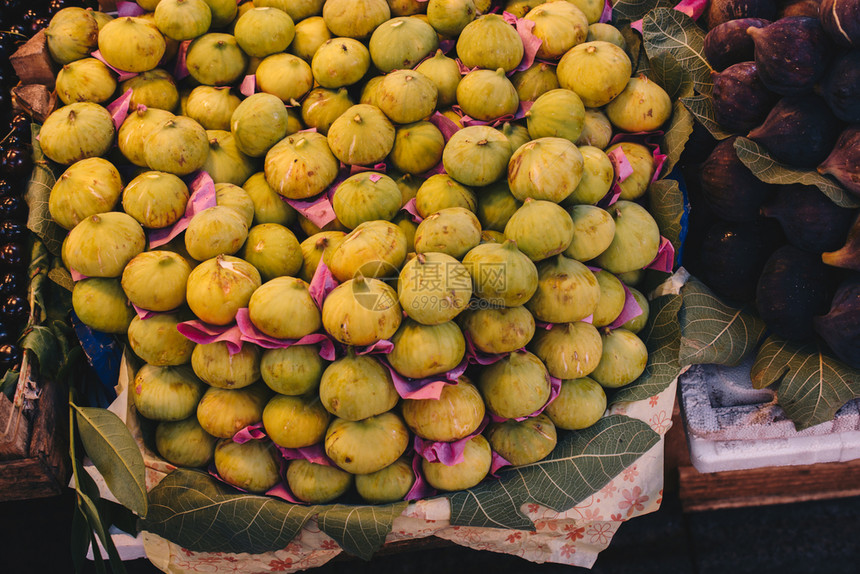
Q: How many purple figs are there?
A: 15